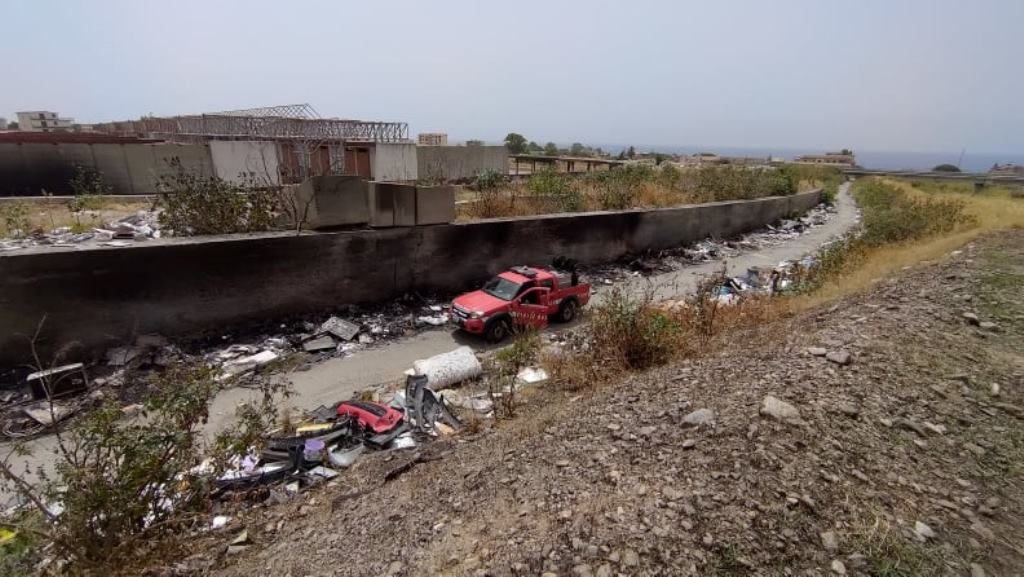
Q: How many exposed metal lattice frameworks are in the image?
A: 1